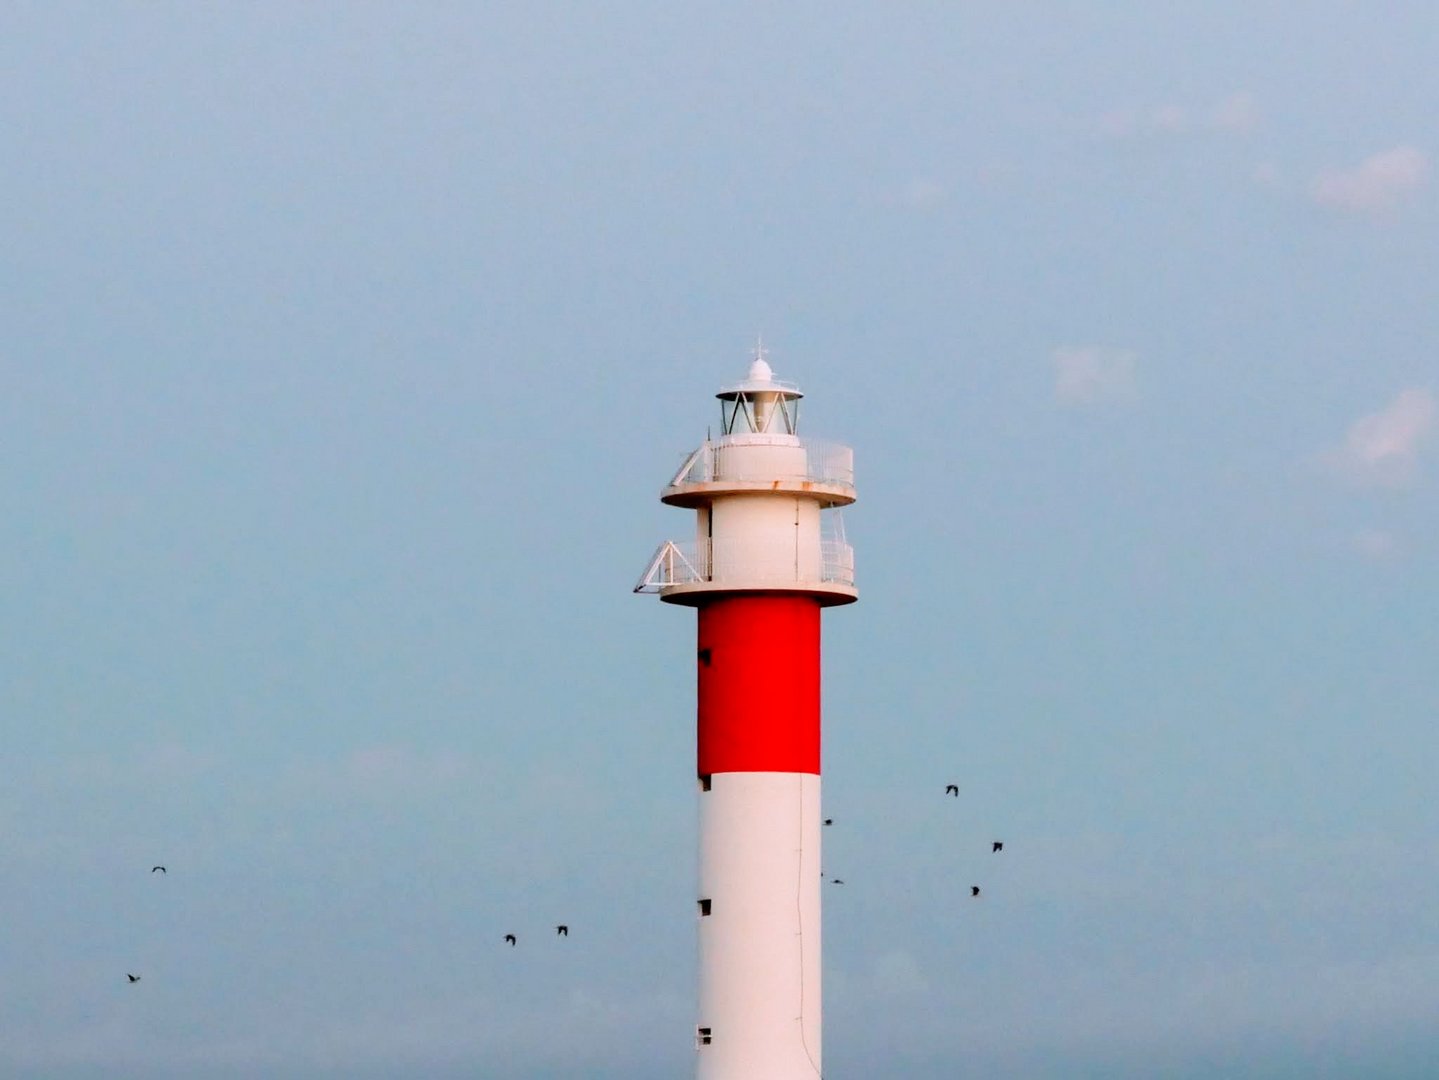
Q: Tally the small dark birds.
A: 9